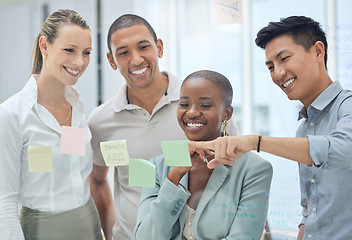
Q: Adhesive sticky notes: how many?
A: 6